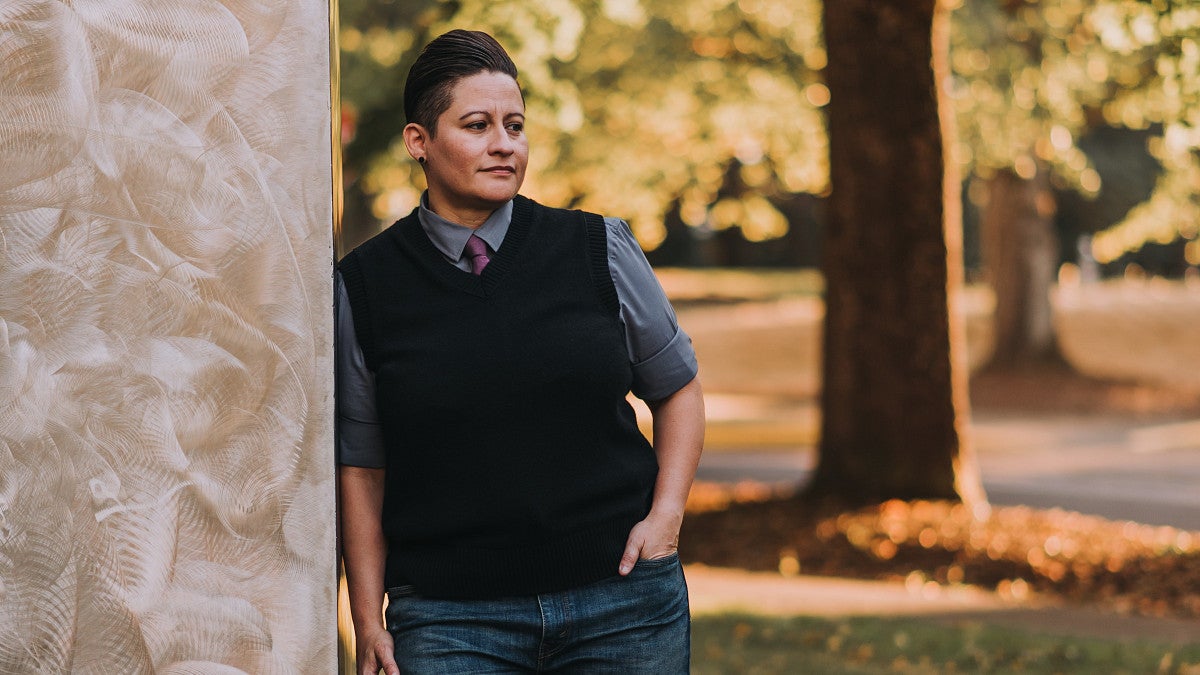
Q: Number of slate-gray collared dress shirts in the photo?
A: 1